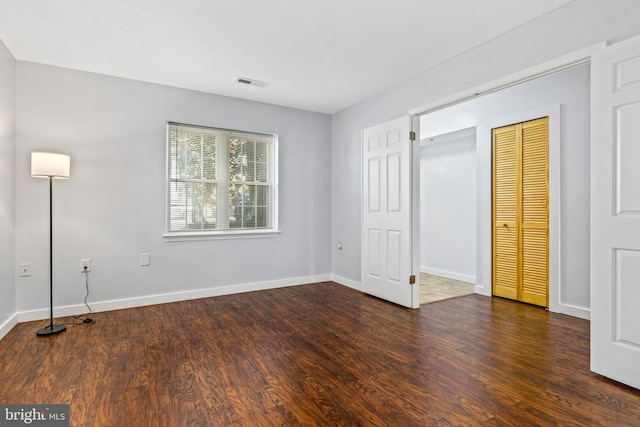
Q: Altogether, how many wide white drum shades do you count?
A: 1